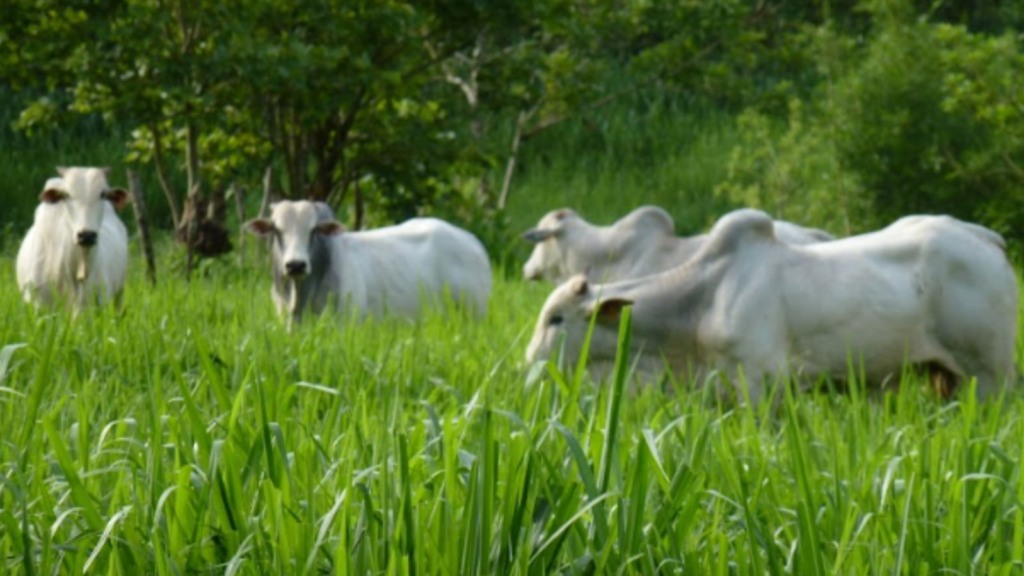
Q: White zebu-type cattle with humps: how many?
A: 4